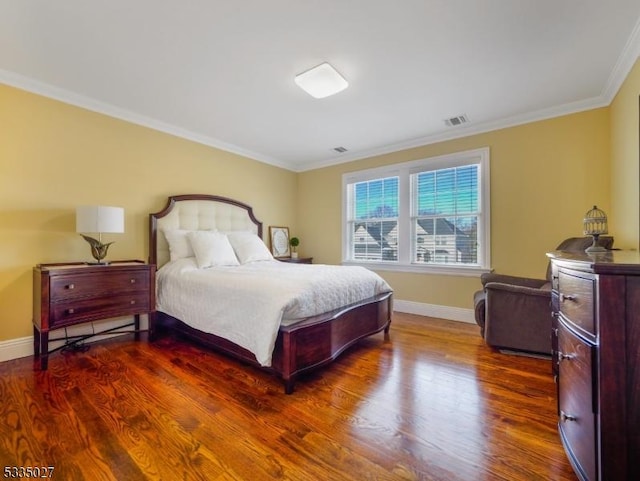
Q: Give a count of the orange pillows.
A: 0